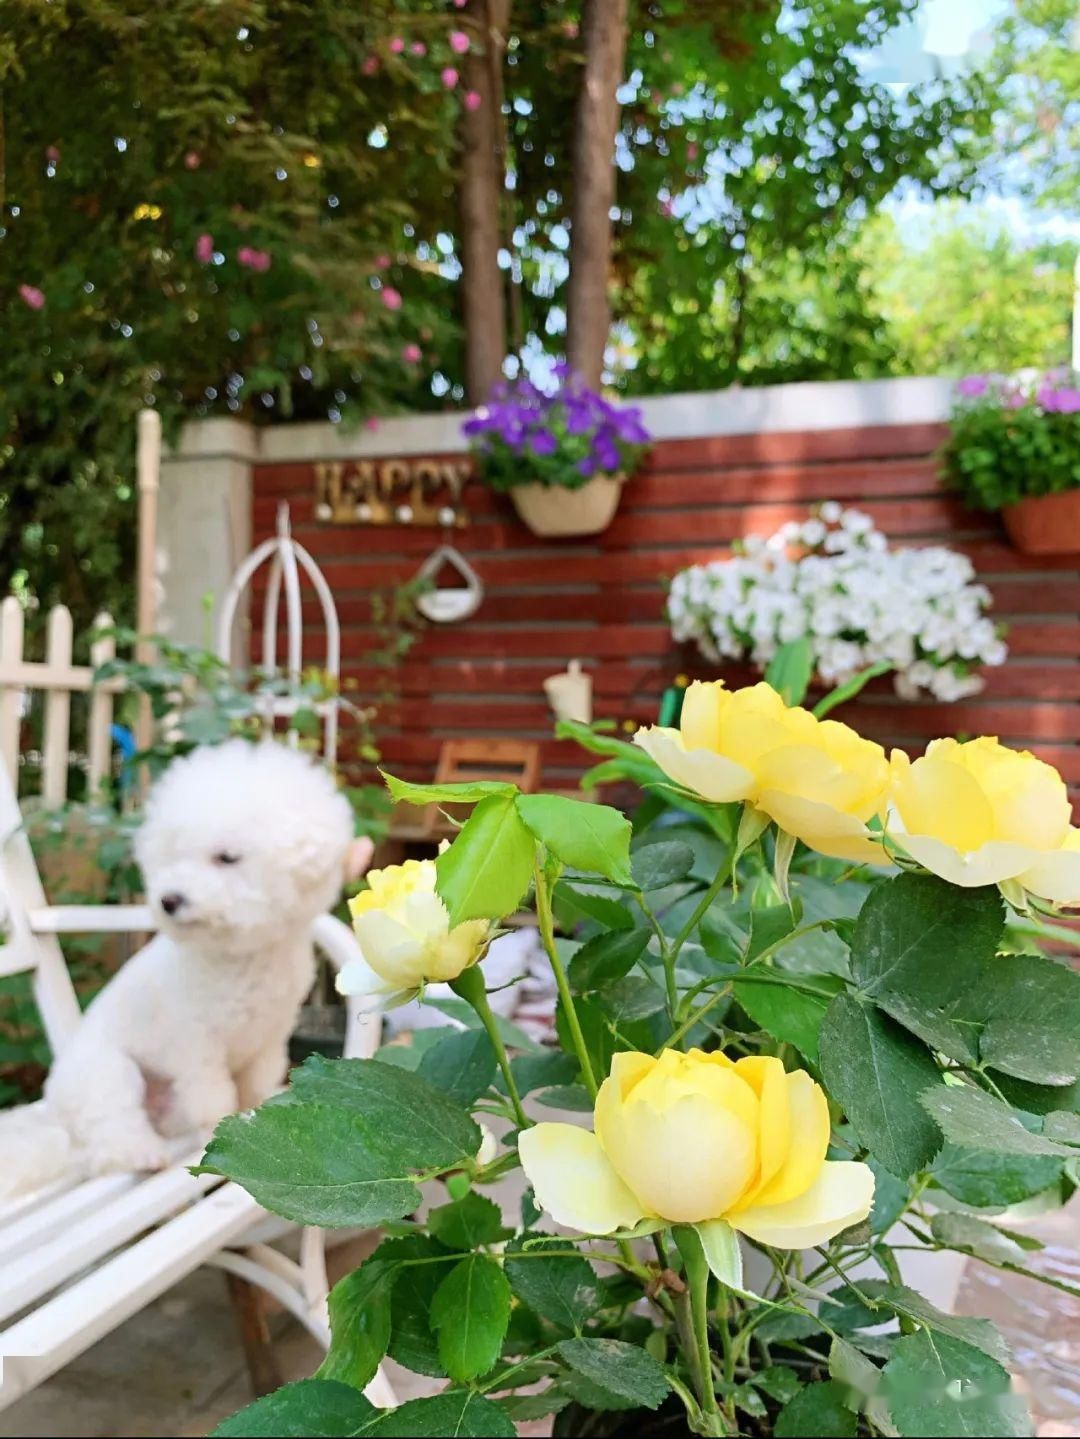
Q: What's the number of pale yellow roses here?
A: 4